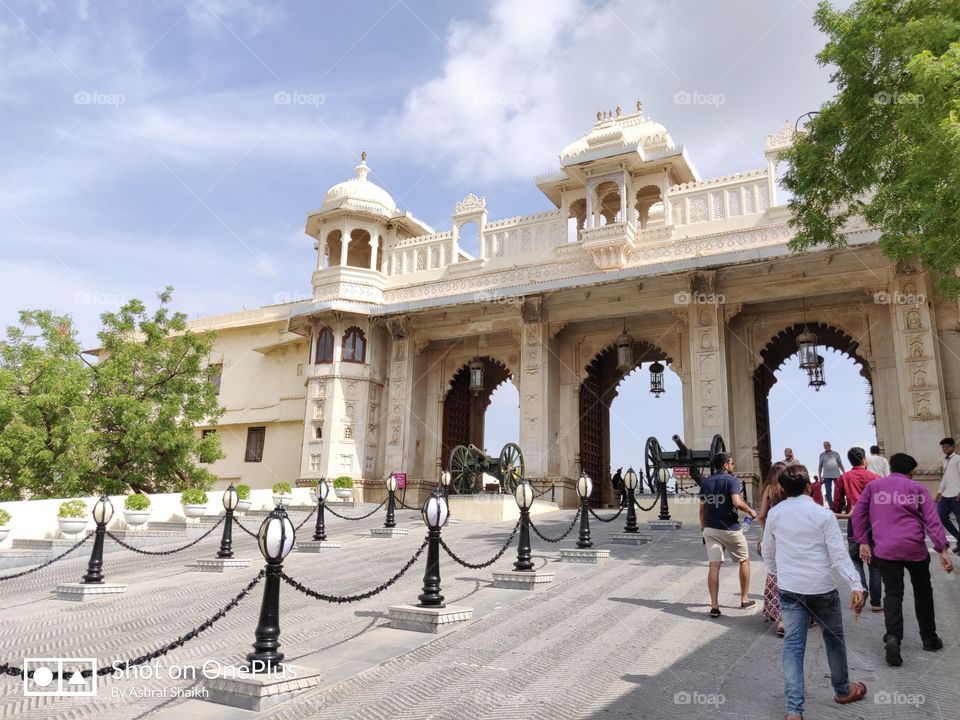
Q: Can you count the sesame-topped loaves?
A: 0